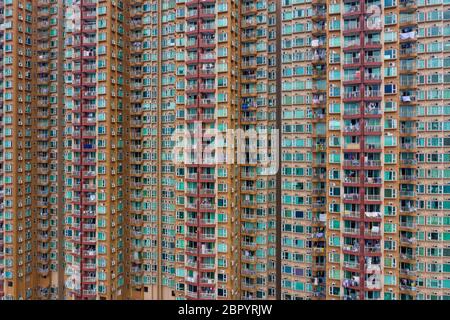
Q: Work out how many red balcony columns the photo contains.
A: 3